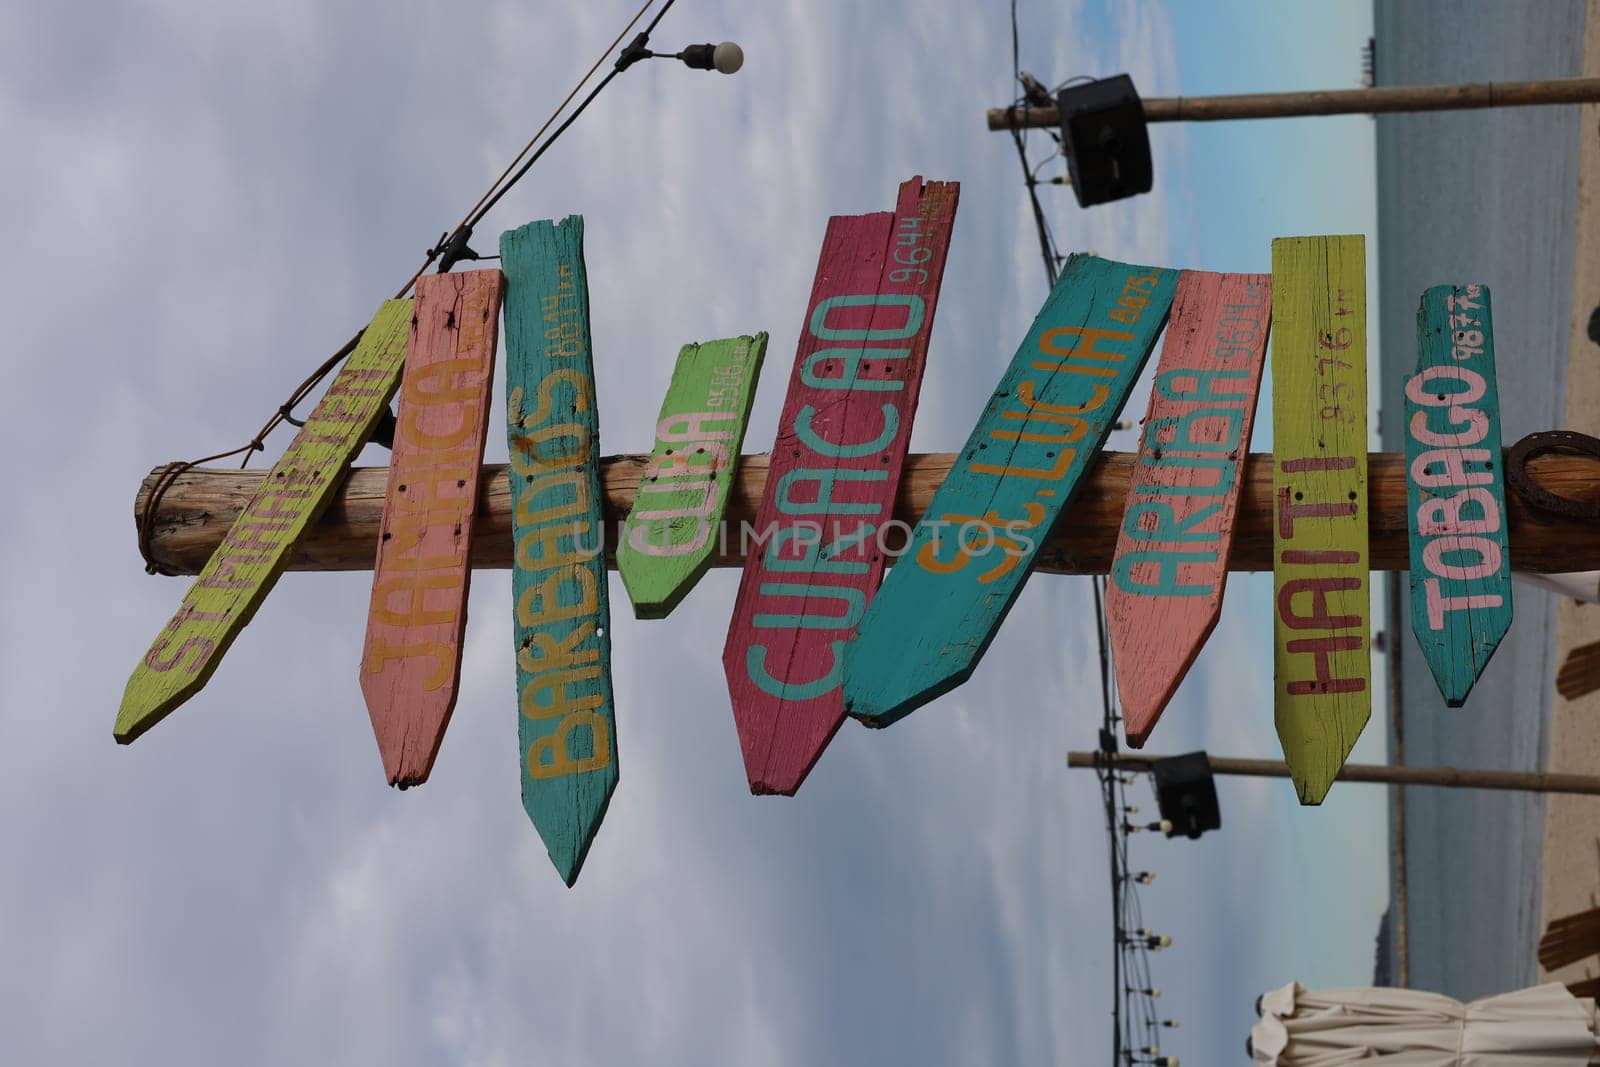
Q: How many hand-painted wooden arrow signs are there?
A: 9